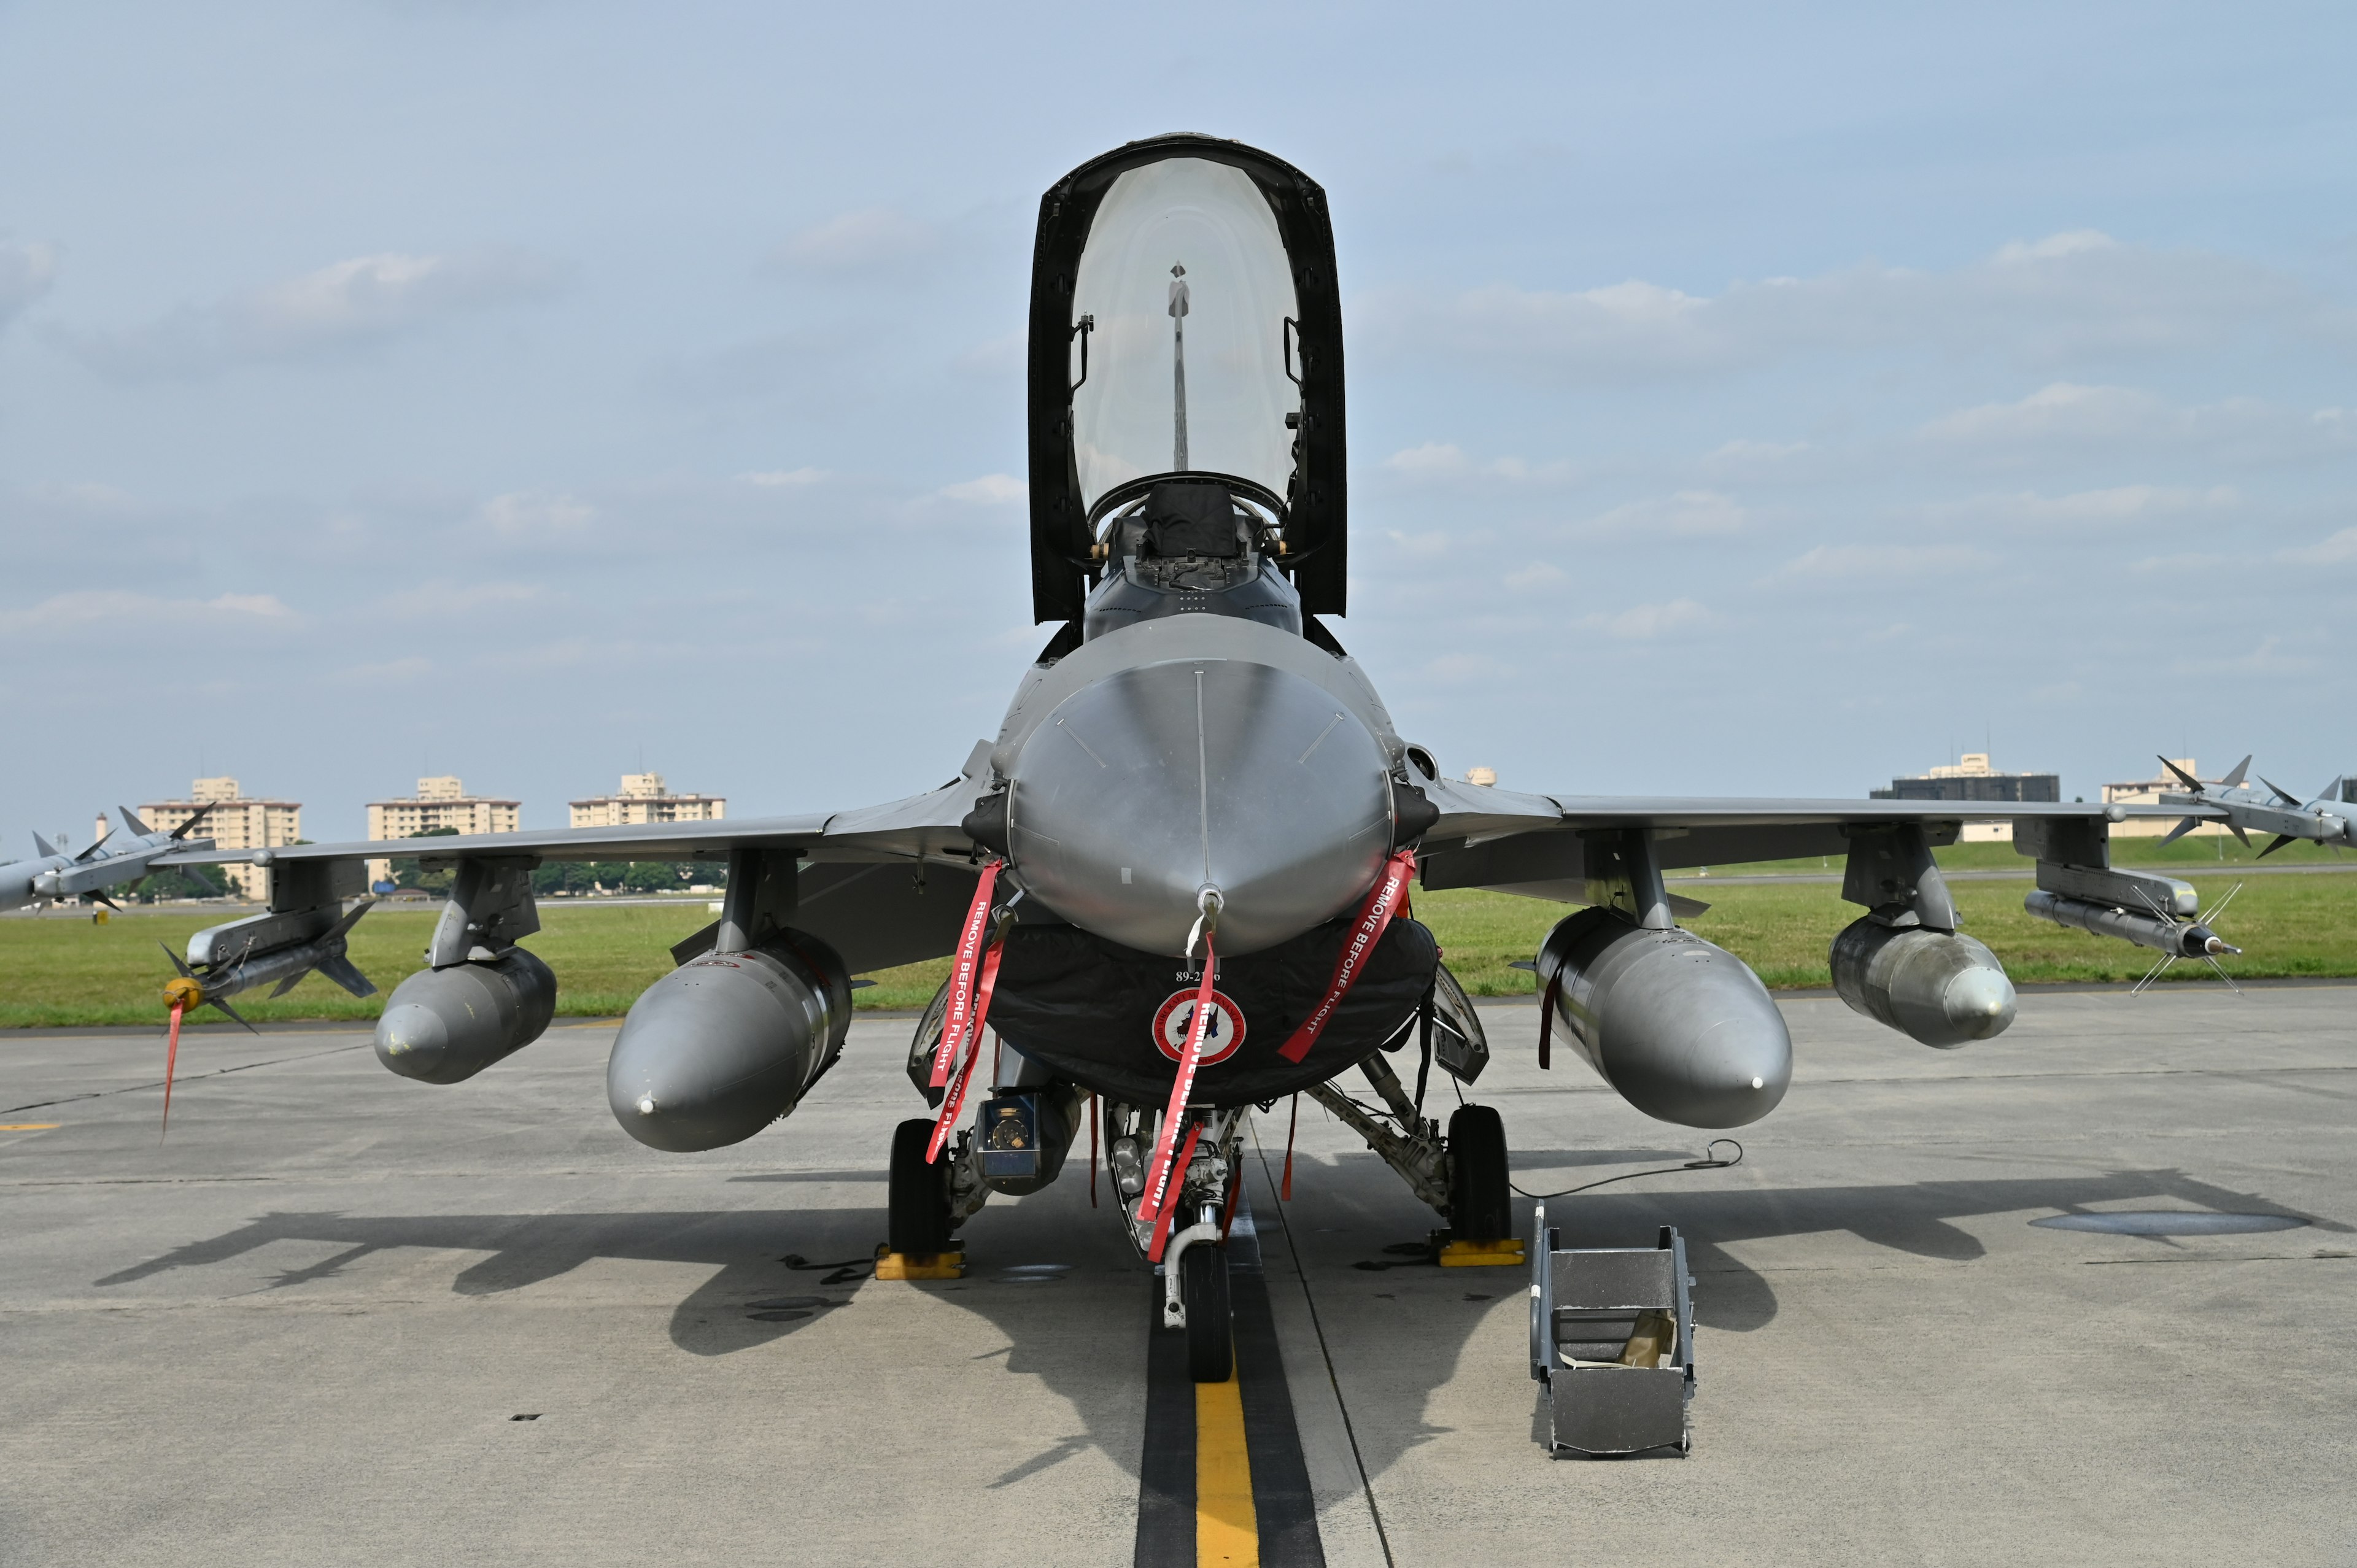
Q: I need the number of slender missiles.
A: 4